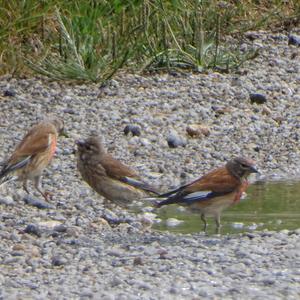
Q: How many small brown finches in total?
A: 3